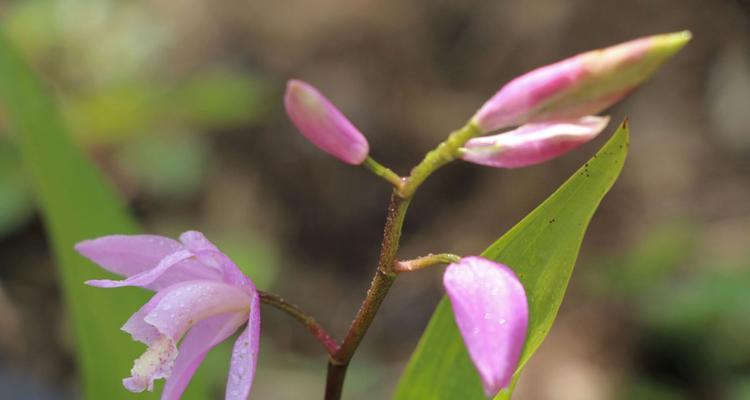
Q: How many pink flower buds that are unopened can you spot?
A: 4